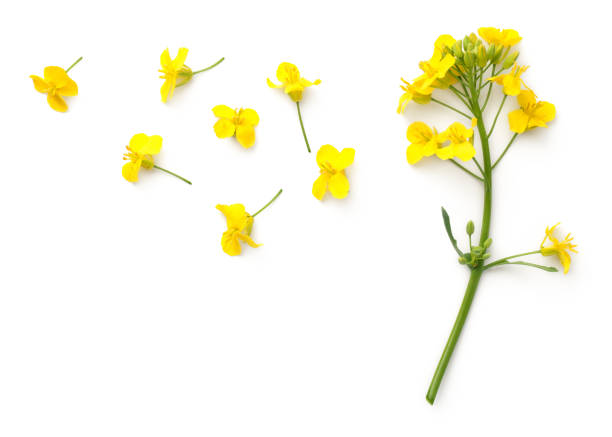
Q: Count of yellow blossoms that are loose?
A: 7